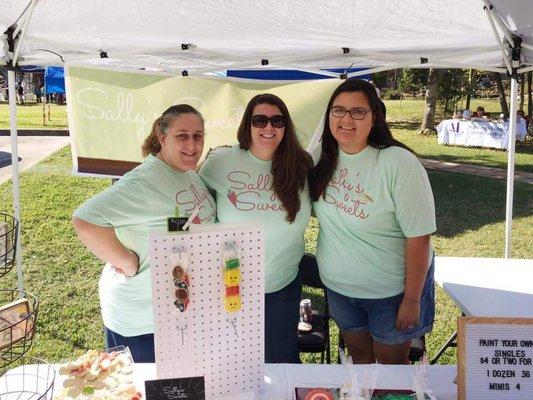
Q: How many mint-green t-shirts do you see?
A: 3